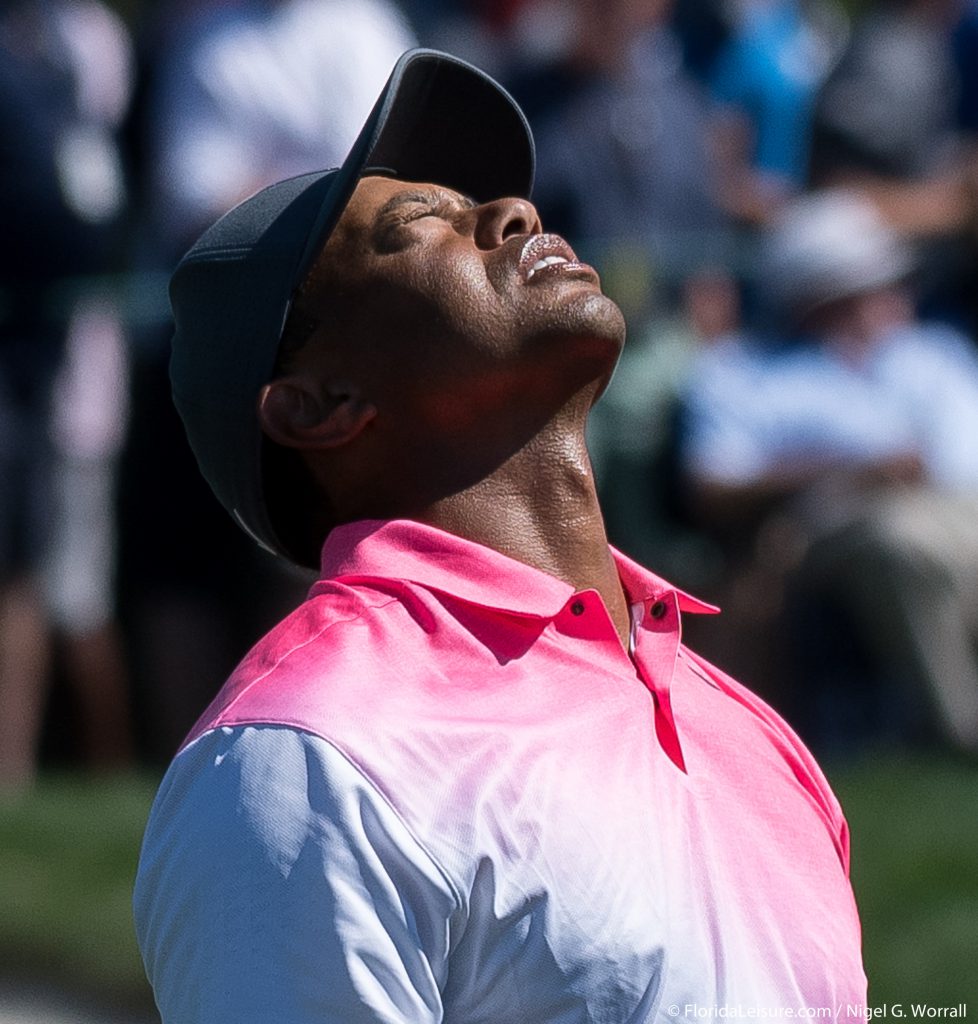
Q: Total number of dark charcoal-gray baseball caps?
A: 1